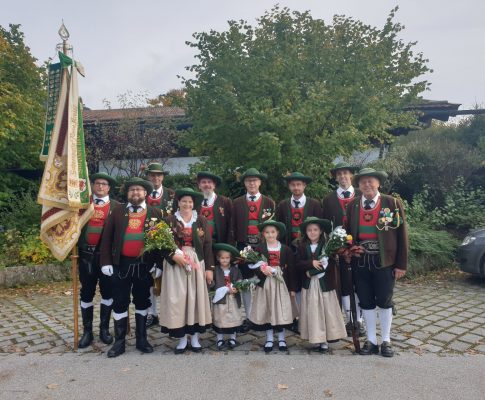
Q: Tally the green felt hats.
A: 12